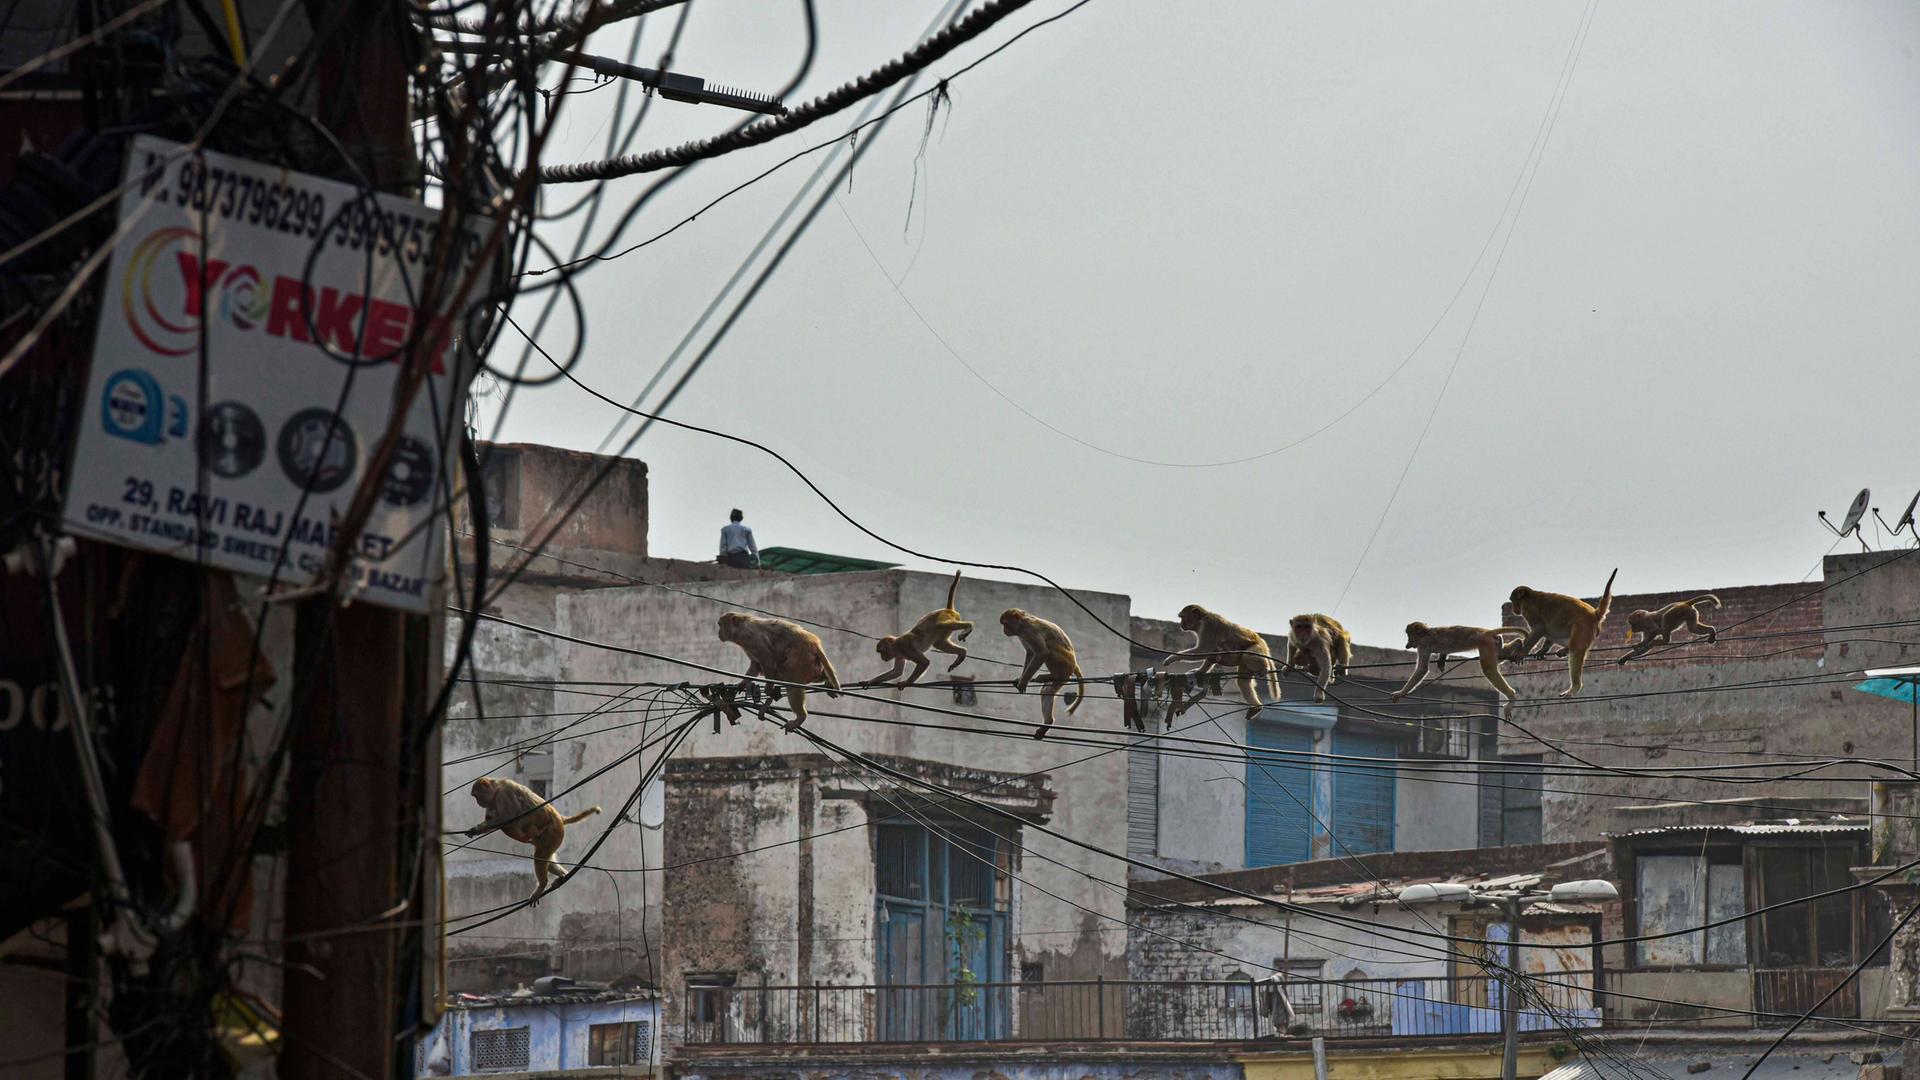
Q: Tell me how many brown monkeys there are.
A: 9